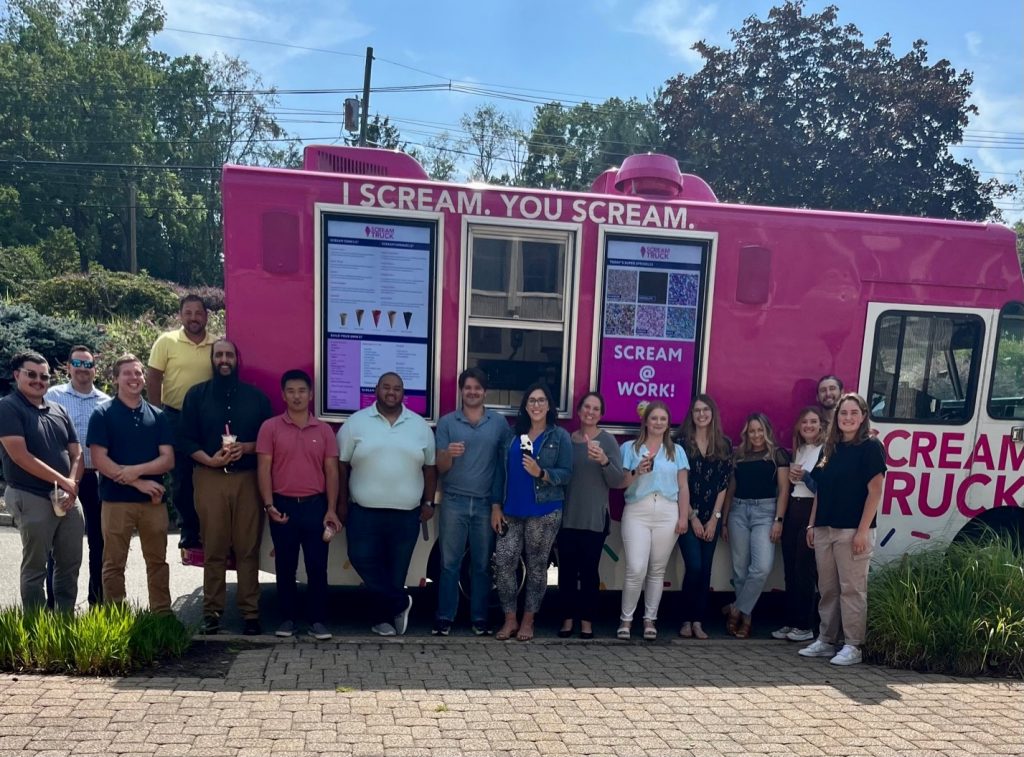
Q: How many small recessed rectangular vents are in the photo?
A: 2